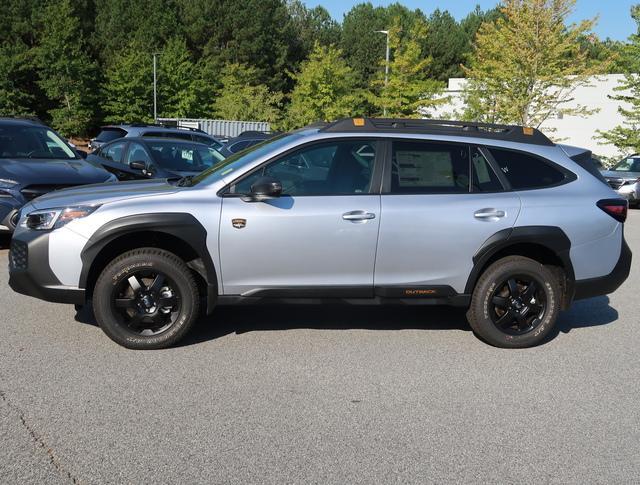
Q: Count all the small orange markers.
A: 2